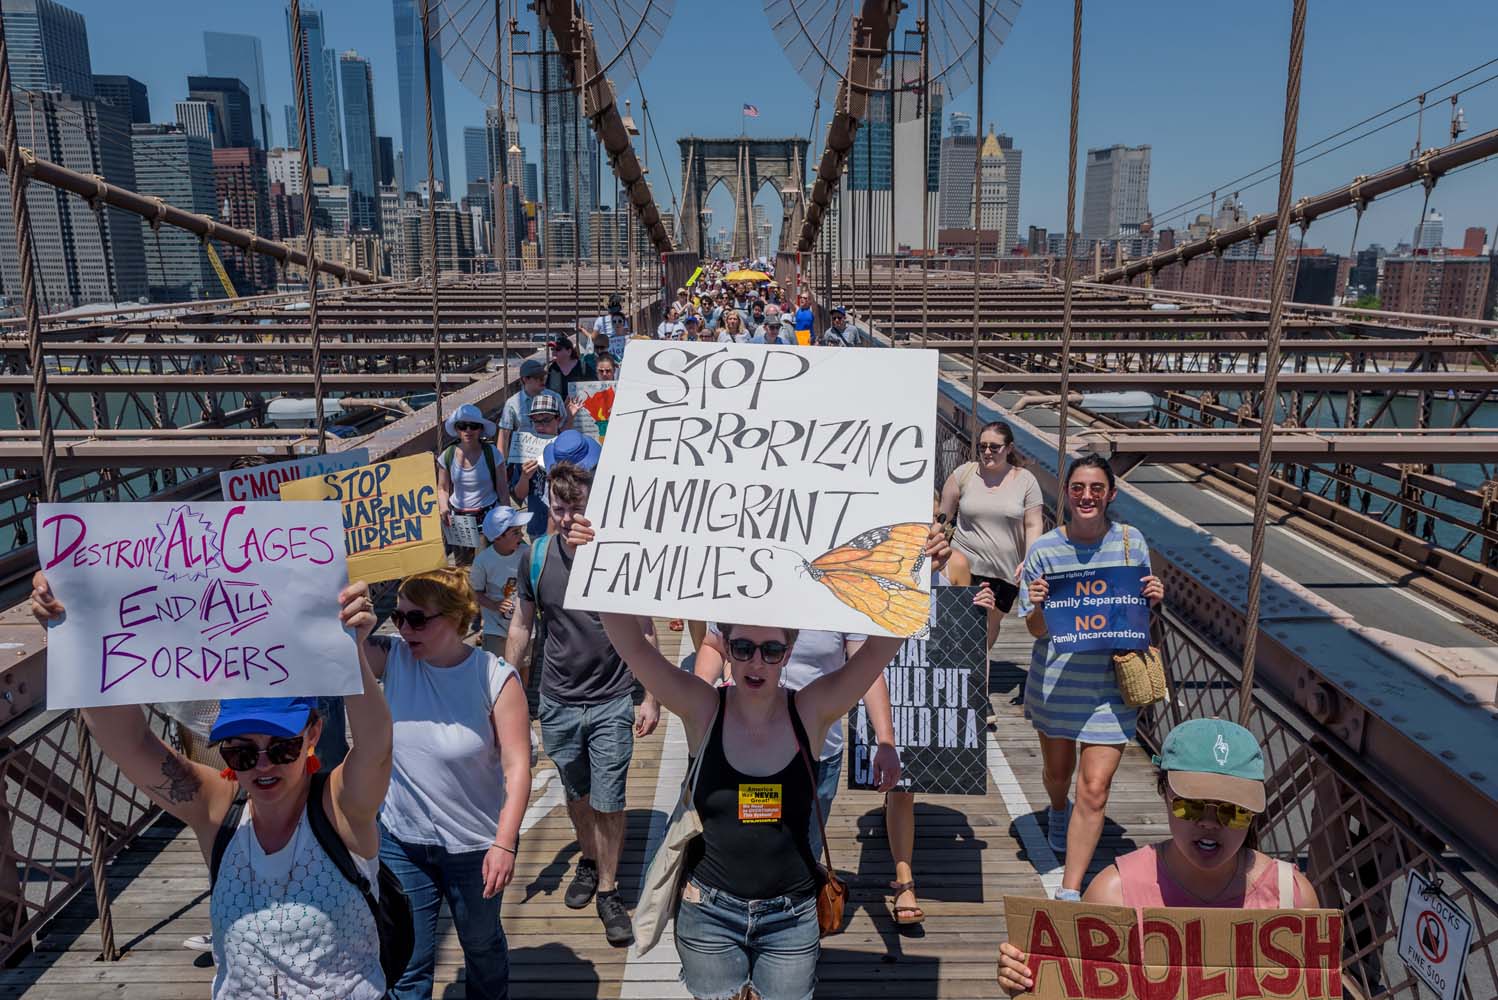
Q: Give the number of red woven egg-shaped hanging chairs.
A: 0